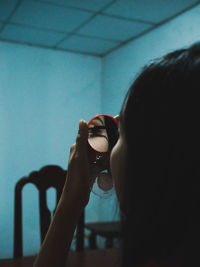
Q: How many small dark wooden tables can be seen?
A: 1